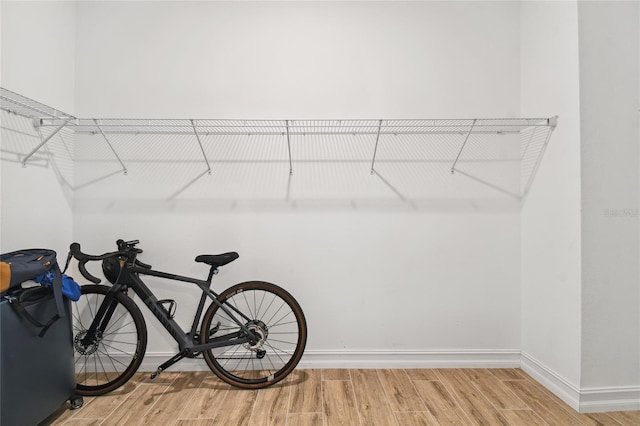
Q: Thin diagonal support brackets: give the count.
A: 6